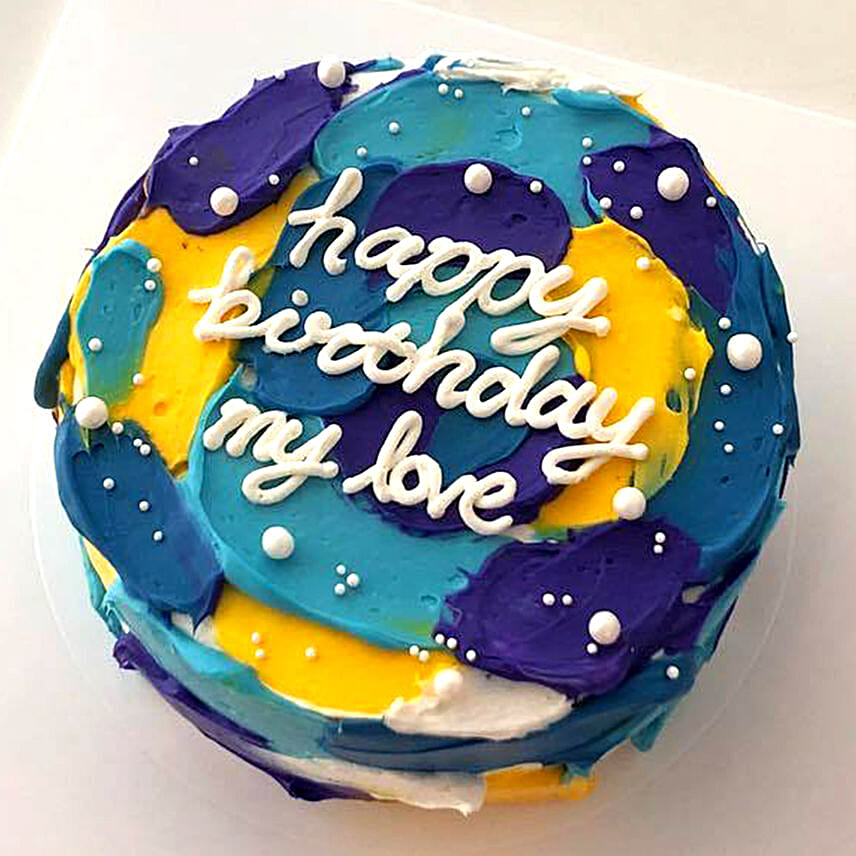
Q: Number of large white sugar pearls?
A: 10